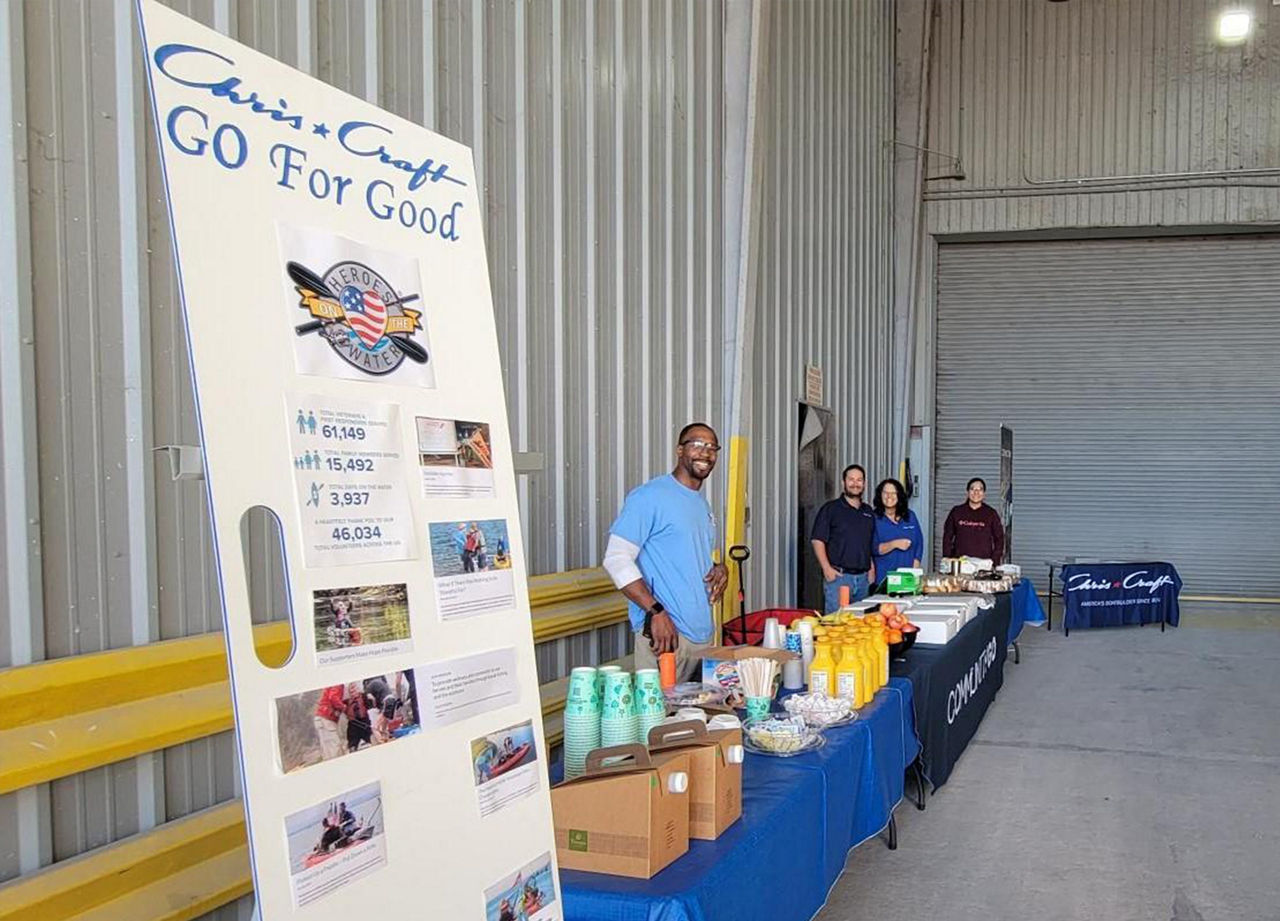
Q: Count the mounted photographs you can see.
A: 7